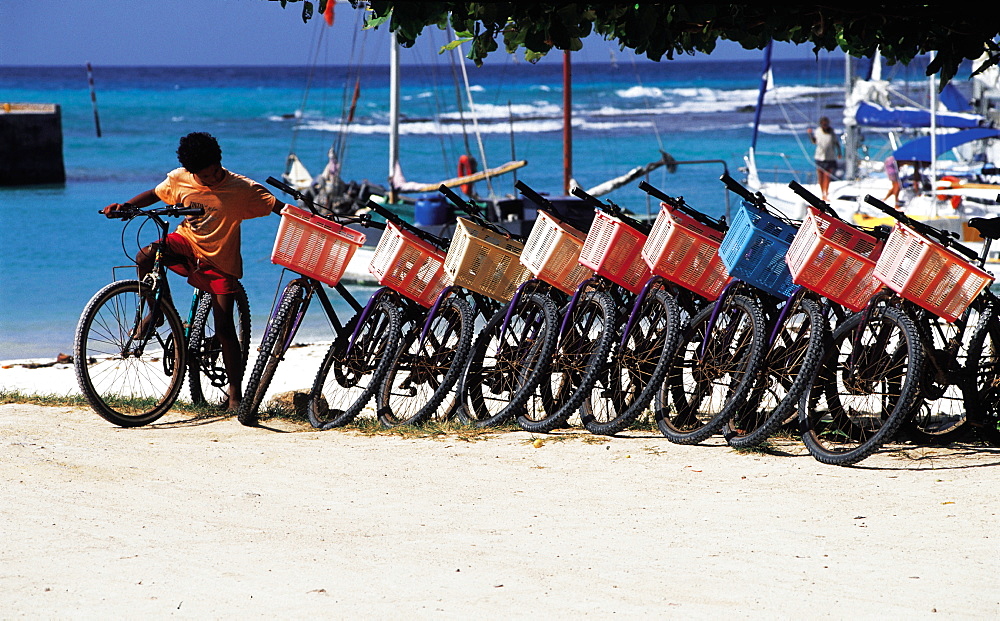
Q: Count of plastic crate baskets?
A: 9